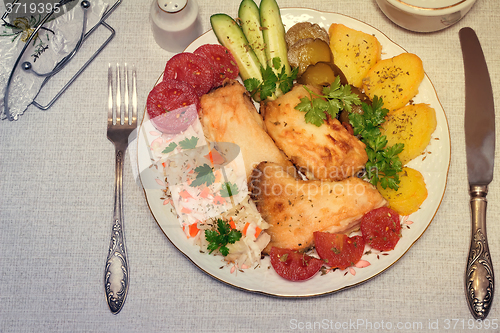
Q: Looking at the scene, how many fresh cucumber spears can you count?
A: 3